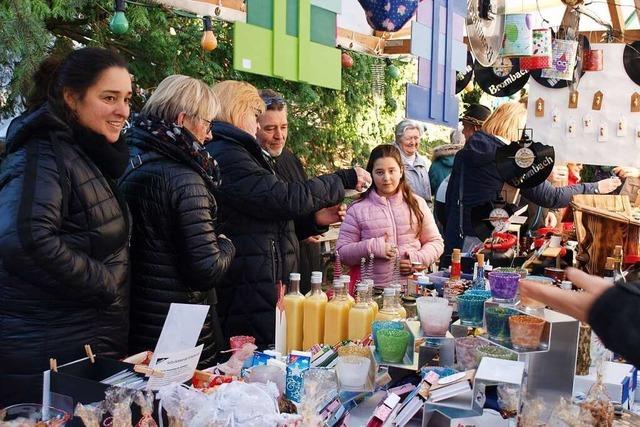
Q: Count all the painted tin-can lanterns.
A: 4